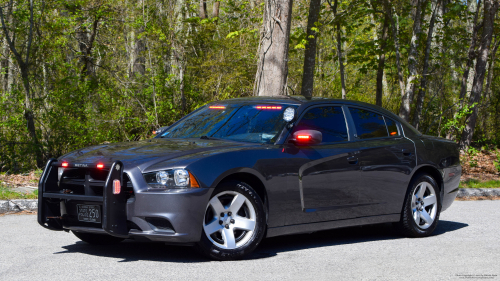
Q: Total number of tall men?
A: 0